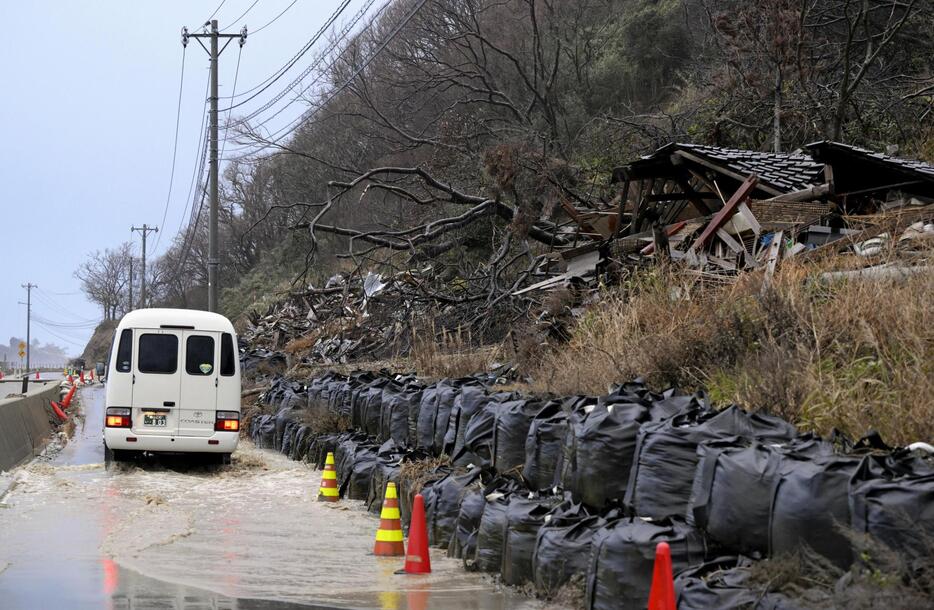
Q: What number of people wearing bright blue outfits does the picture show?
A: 0